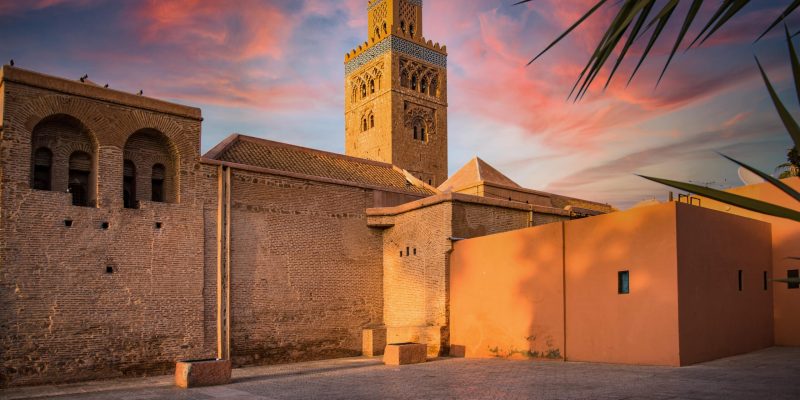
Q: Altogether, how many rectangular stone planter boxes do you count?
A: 2